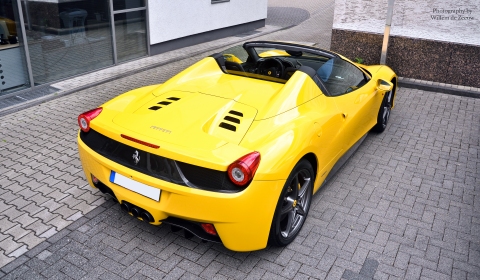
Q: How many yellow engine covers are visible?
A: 1